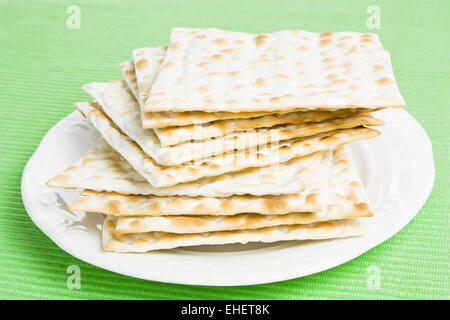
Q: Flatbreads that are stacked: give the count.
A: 9